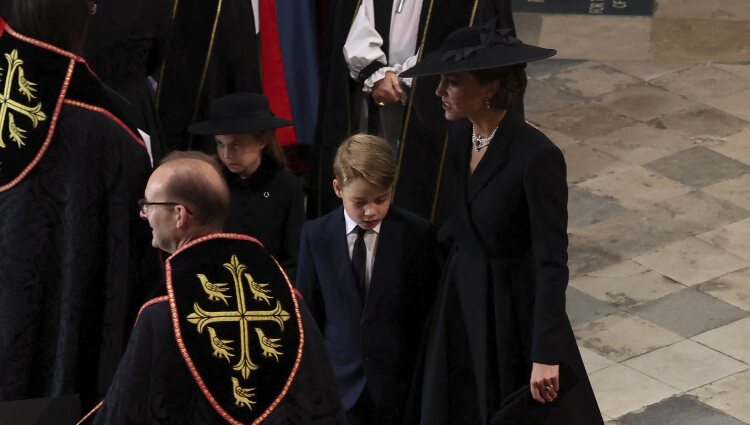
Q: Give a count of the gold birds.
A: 7